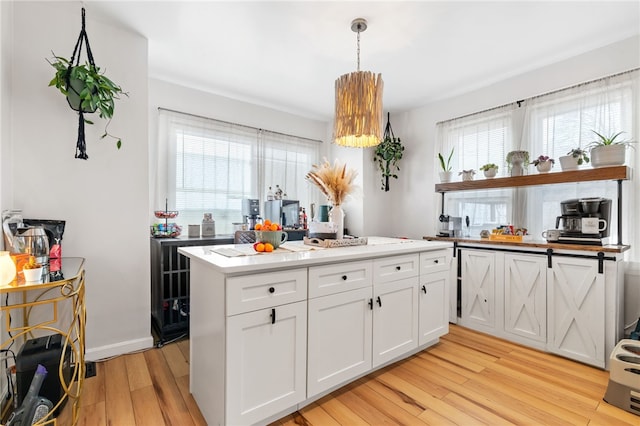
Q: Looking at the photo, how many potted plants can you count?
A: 9